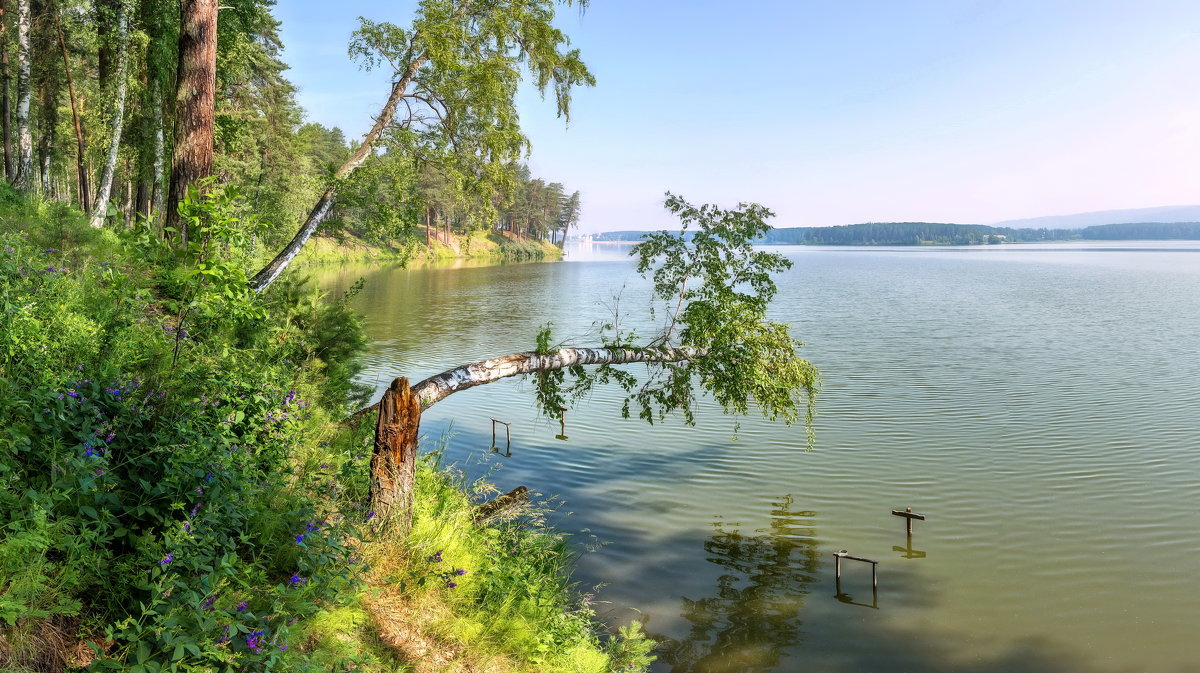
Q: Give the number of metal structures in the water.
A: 4